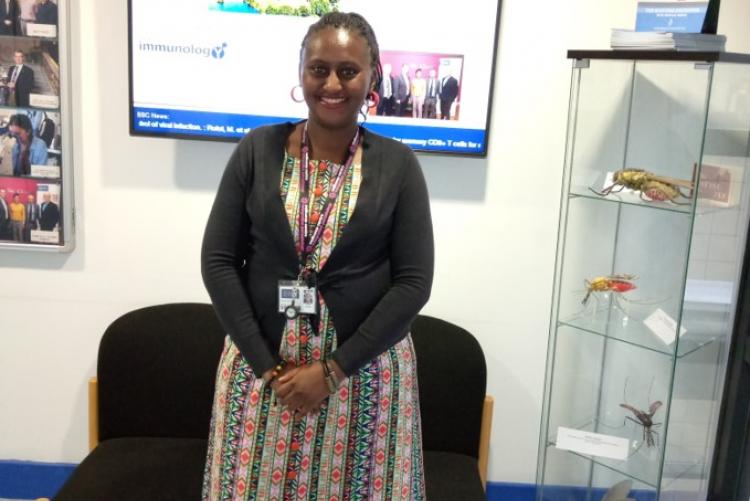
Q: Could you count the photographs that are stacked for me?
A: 4